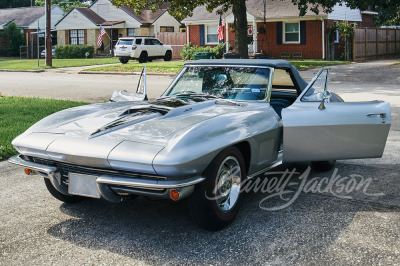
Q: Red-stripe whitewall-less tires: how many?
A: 1